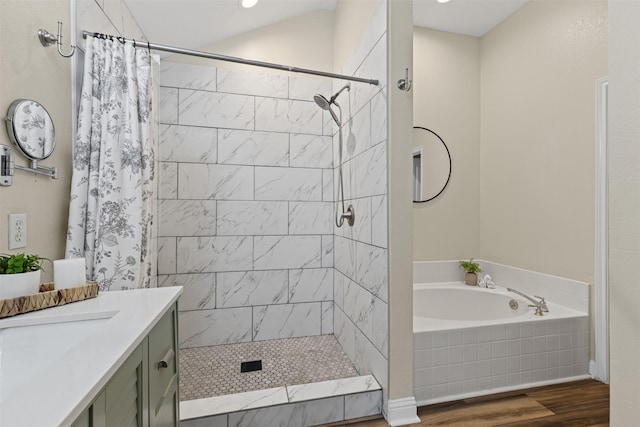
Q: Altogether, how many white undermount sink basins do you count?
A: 1